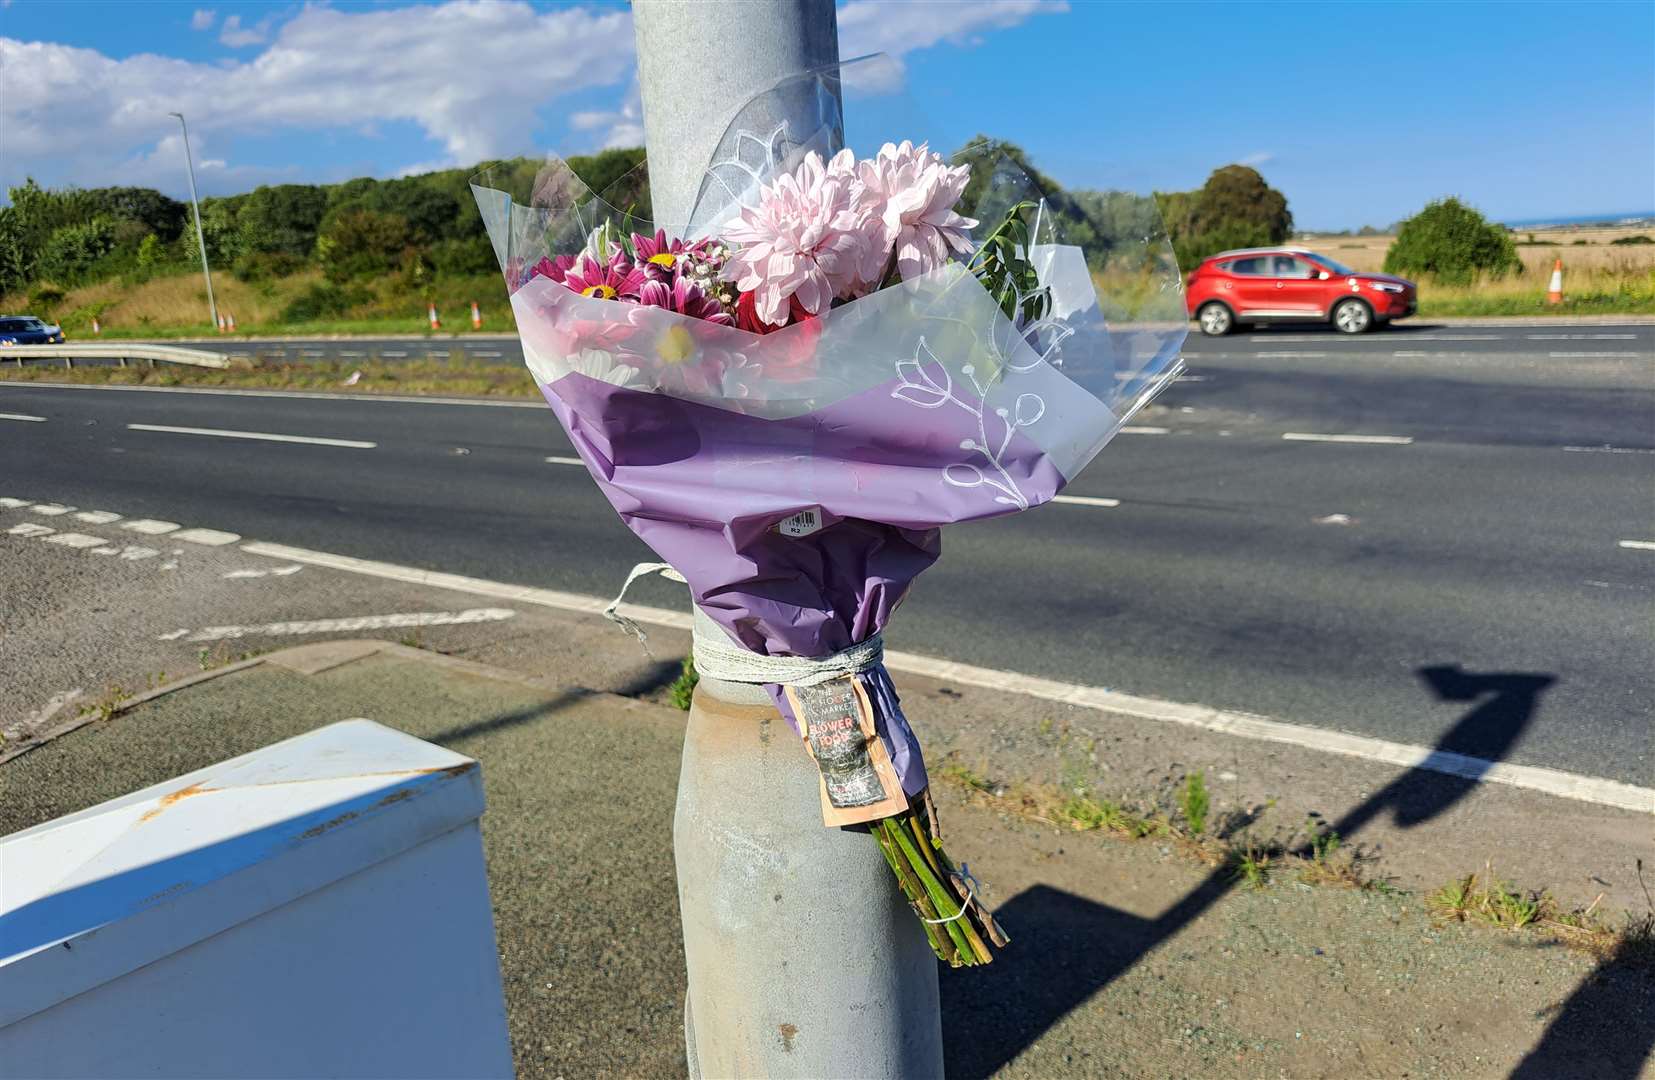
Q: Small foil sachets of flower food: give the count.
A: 1